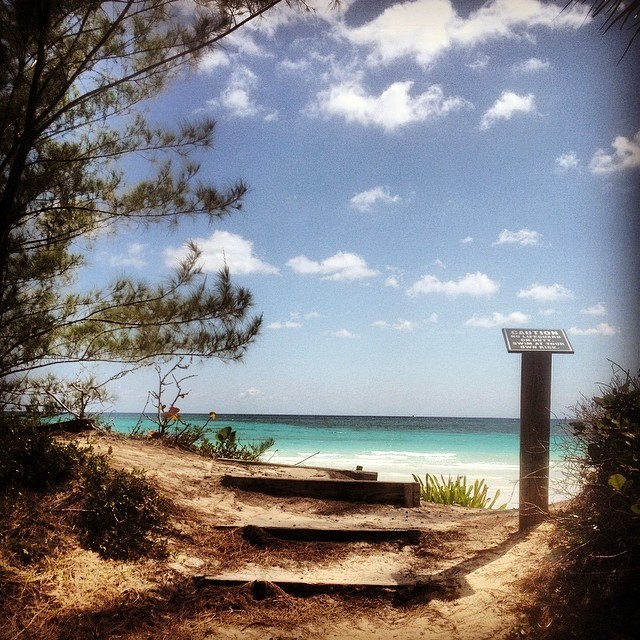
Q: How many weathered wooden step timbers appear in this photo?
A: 4